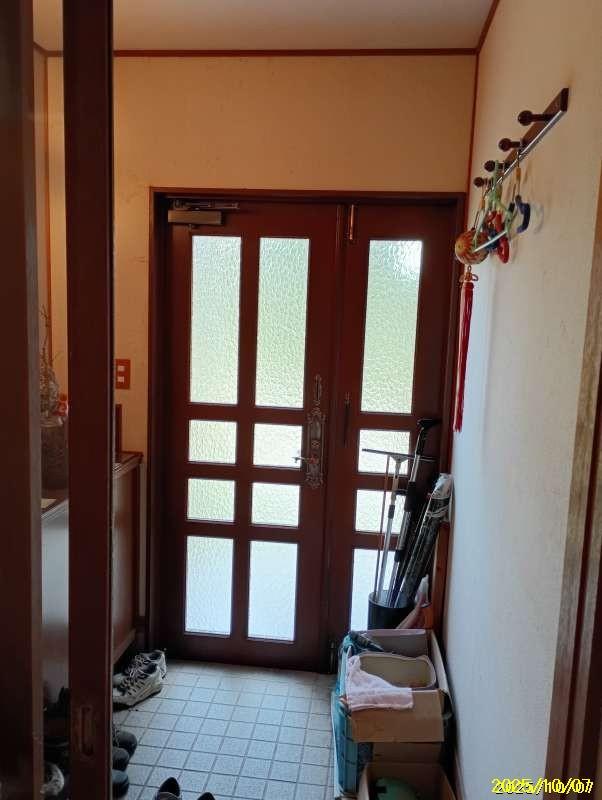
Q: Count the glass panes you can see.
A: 12